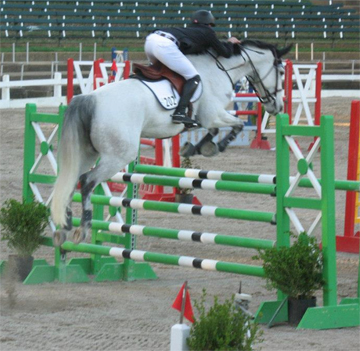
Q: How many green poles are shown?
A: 5